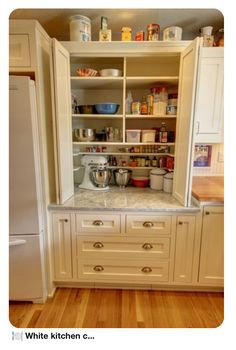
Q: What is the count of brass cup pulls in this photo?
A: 6